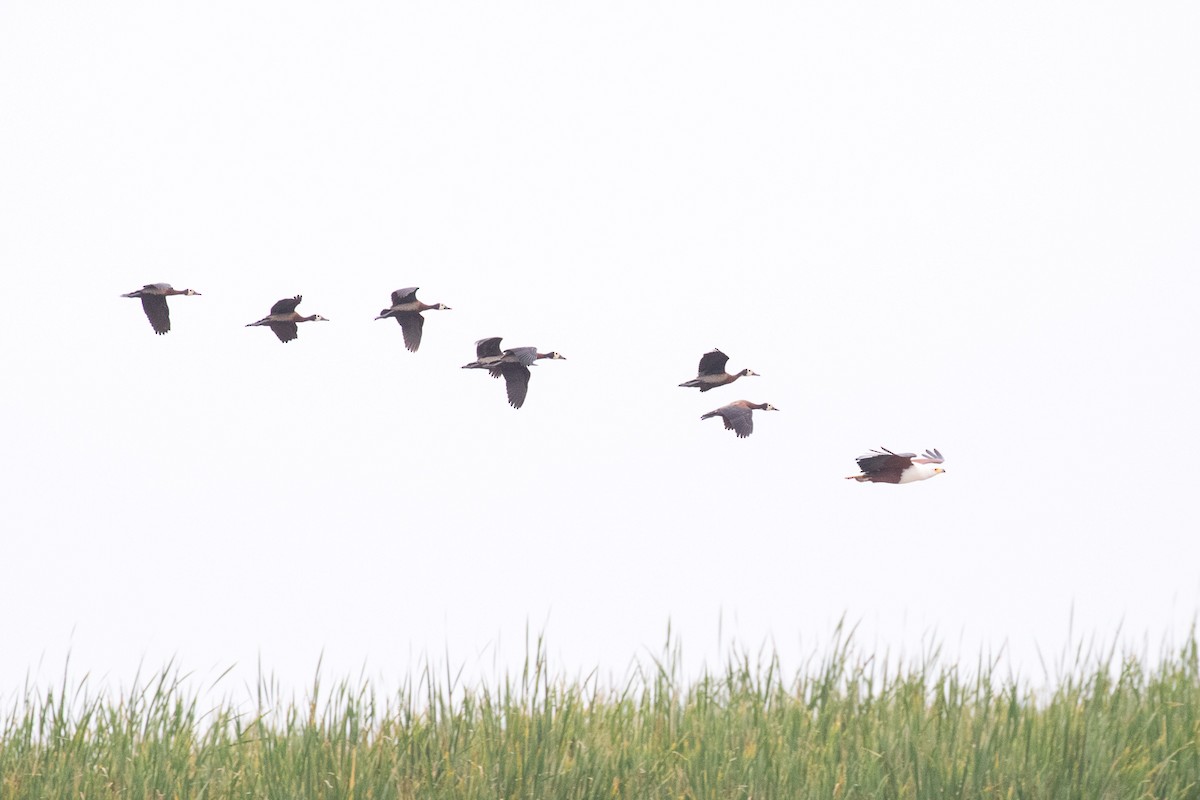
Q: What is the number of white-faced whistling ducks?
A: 7